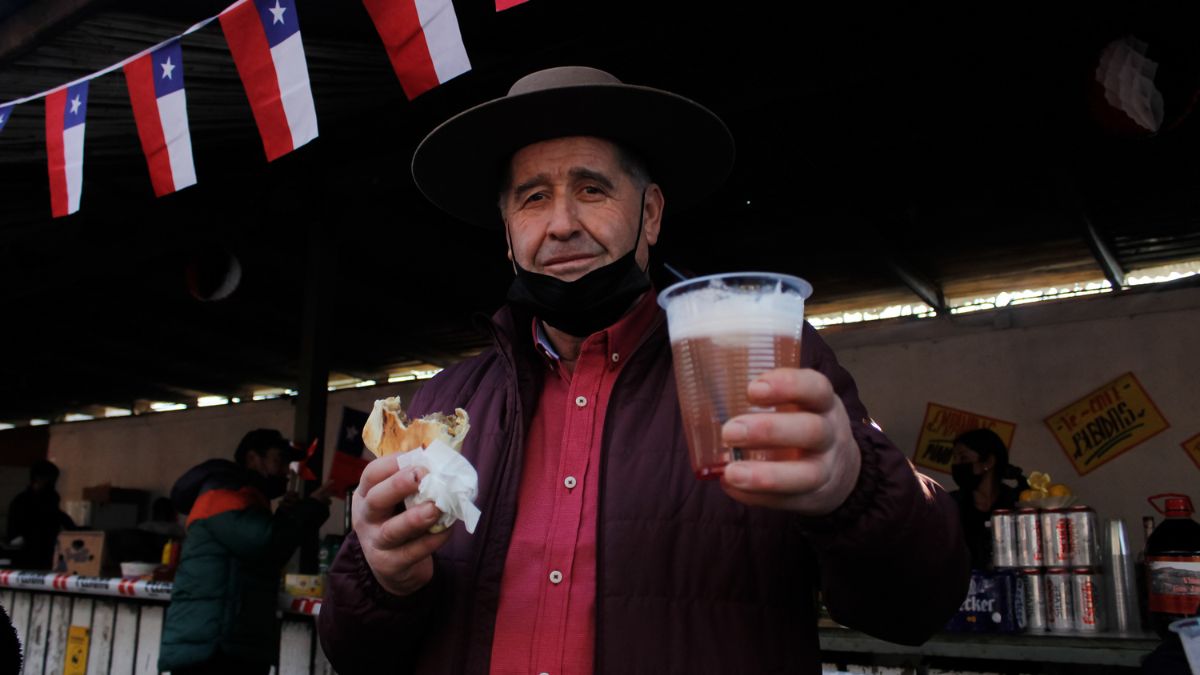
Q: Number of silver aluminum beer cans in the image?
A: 7